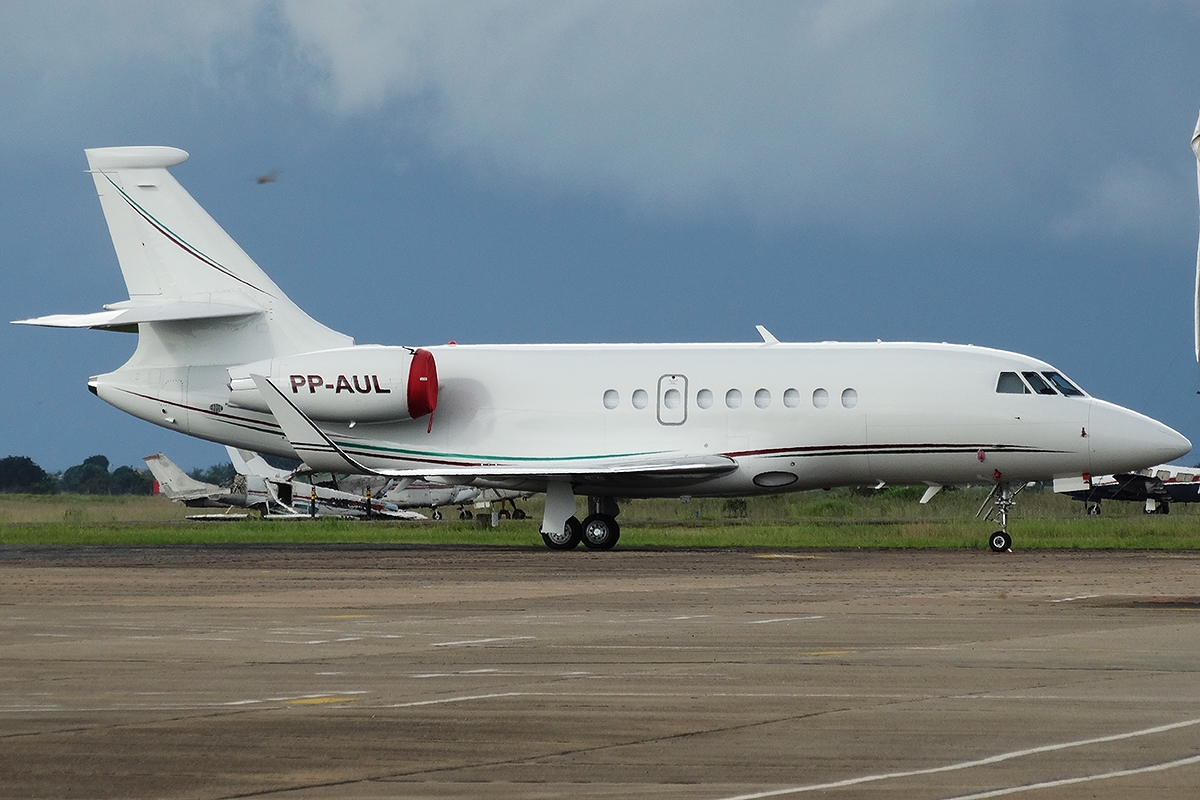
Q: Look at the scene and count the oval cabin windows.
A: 9